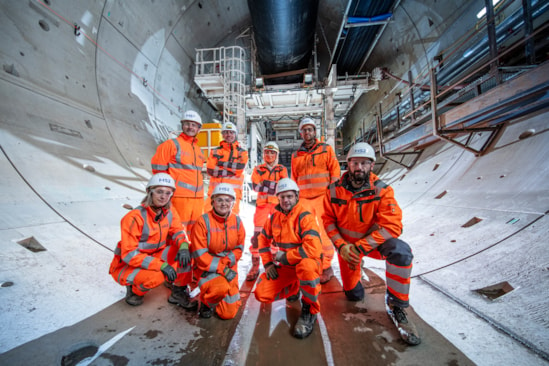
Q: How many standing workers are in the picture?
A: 4